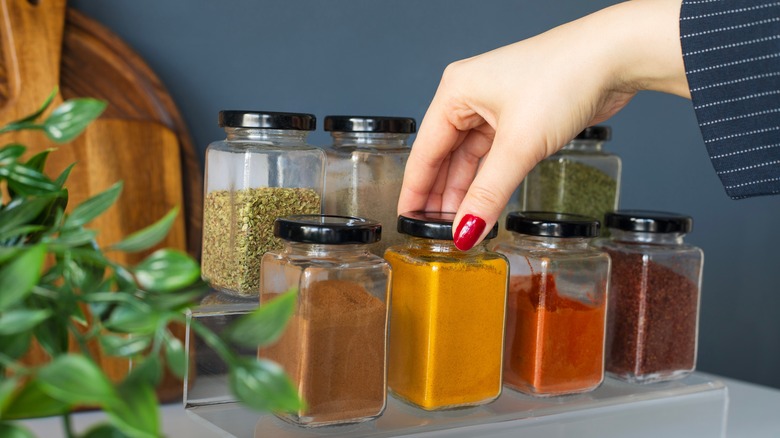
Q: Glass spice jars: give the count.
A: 7